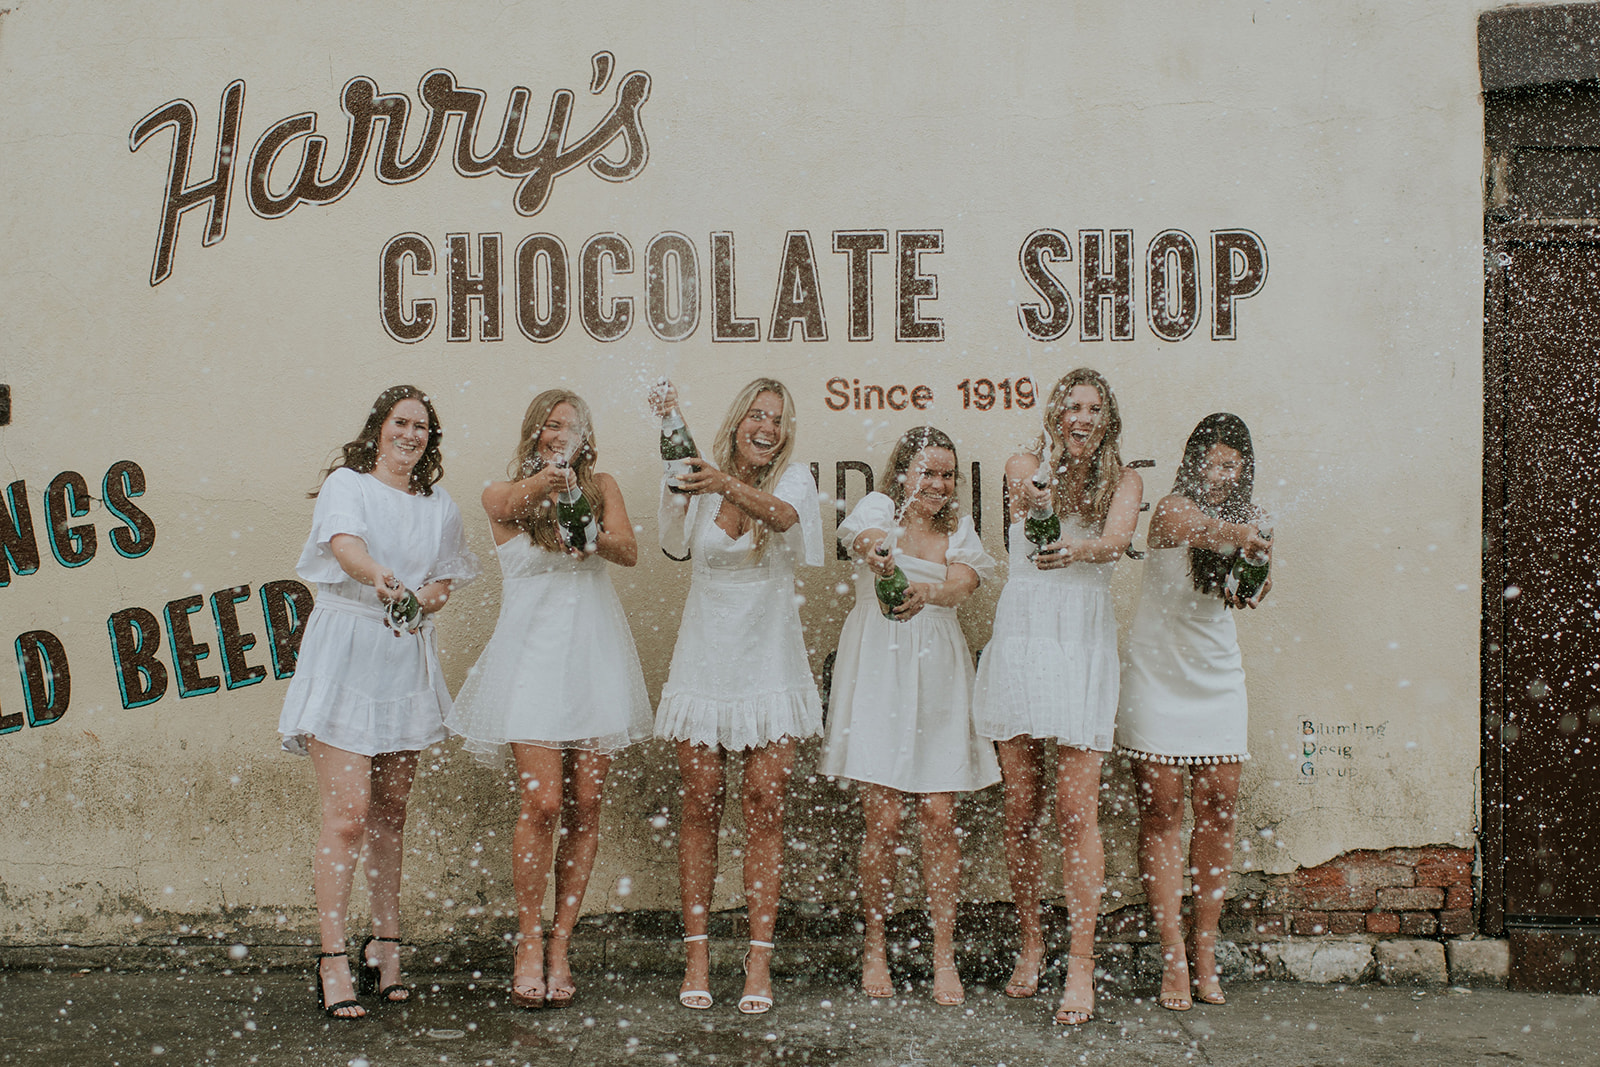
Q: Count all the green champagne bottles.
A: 6